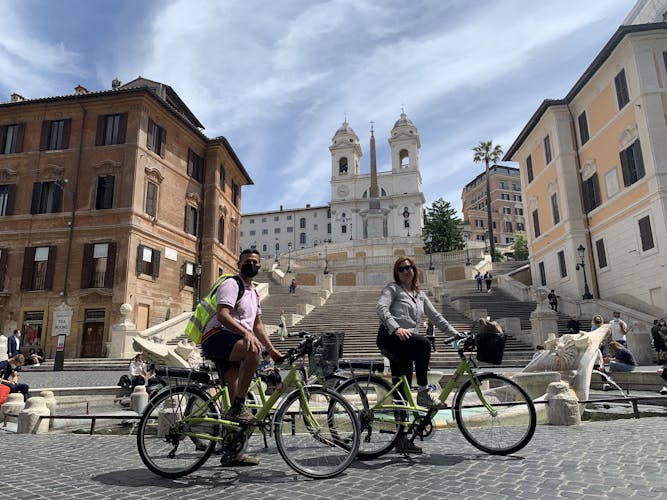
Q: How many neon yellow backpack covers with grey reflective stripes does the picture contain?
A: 1